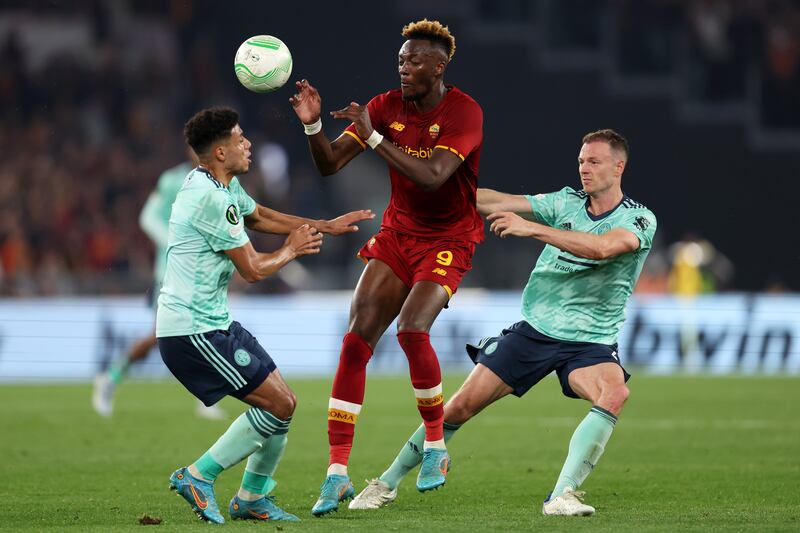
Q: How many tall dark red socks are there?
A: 2